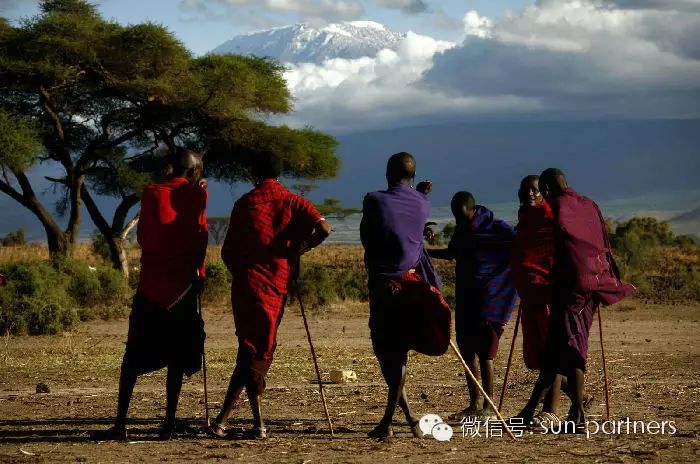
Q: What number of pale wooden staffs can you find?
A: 1